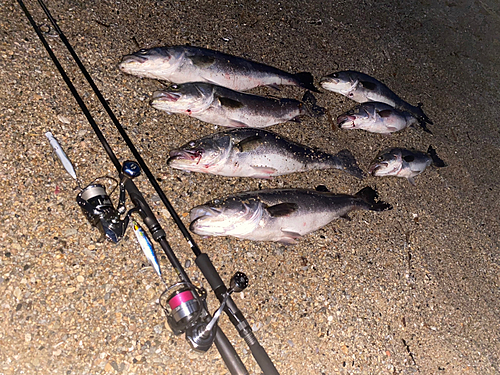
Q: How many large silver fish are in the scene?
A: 4